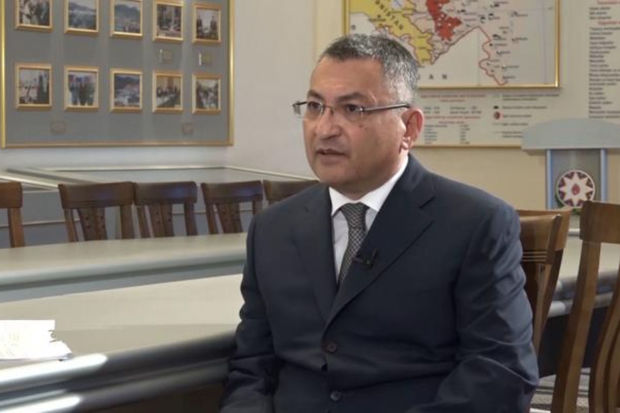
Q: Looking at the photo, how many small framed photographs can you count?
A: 10